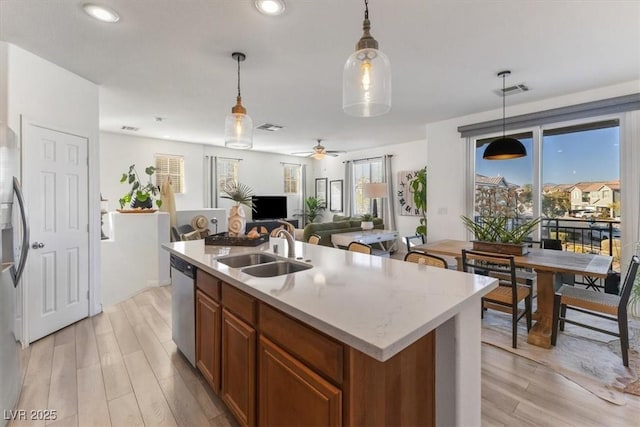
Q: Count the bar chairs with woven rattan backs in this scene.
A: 3